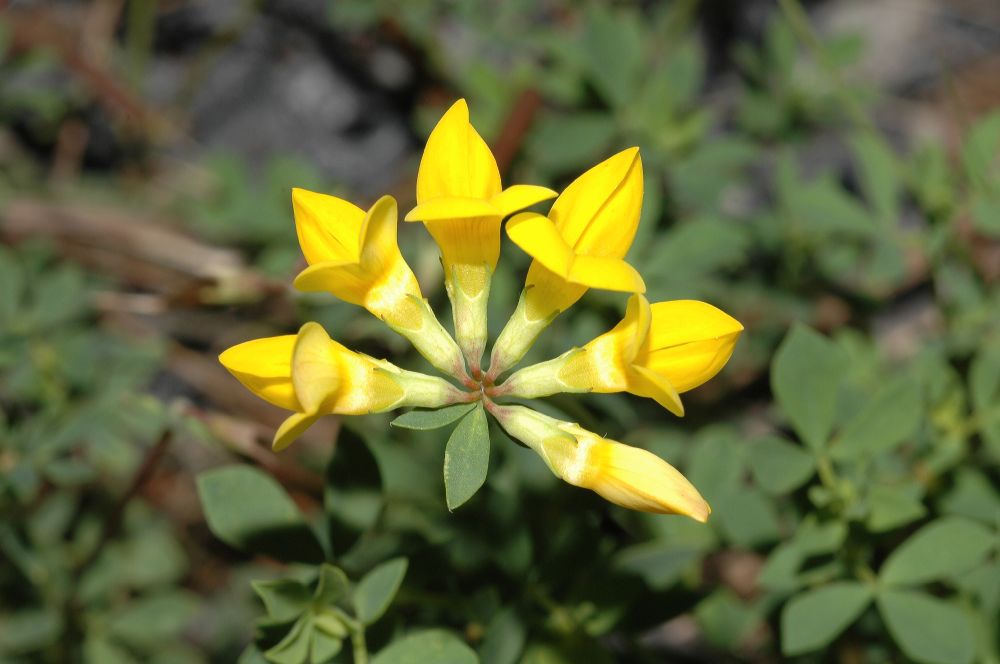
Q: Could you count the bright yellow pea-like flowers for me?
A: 6